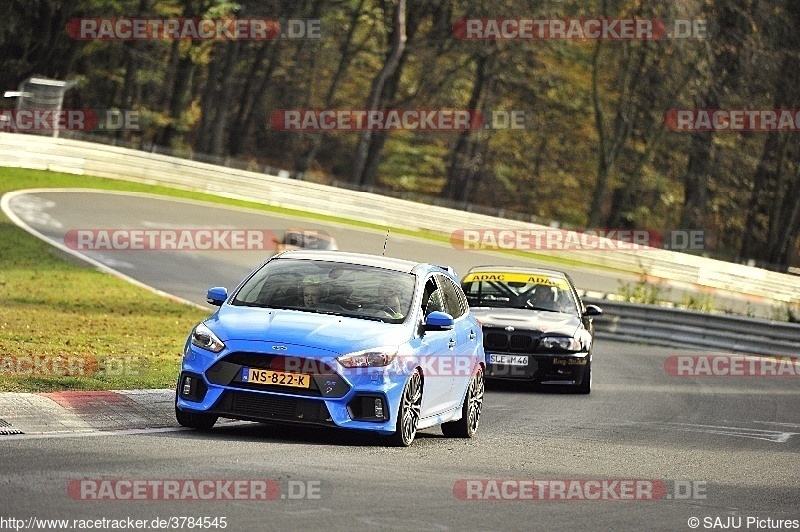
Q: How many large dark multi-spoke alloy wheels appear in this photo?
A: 2